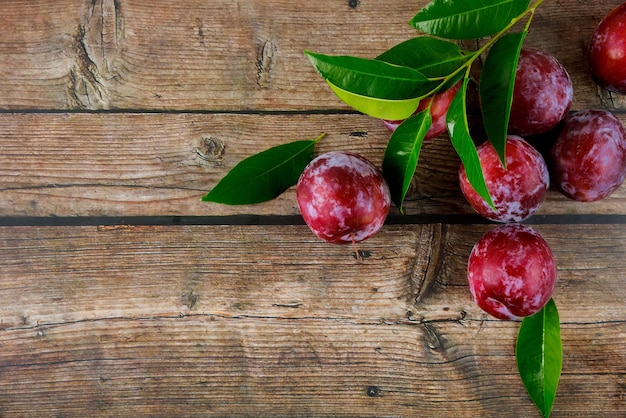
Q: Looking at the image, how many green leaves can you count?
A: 9